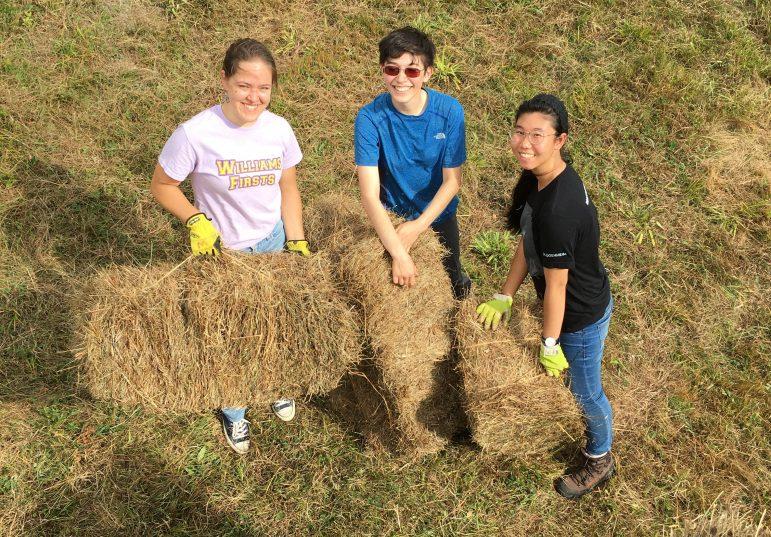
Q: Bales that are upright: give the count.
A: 1